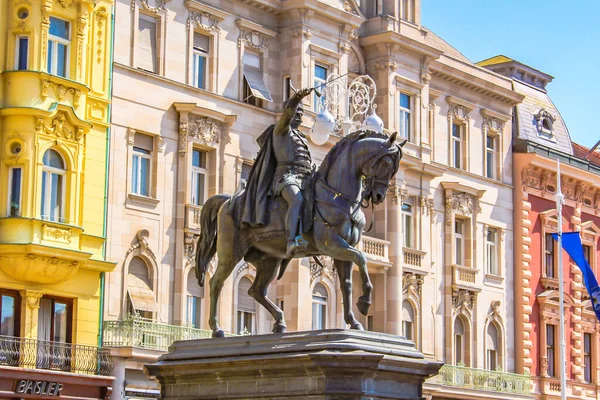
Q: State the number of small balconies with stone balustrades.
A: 4